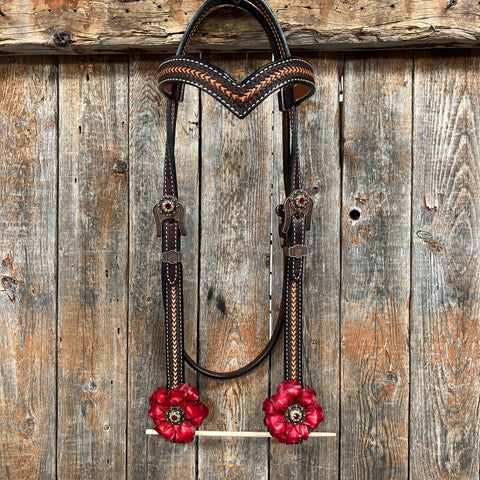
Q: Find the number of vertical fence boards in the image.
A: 7